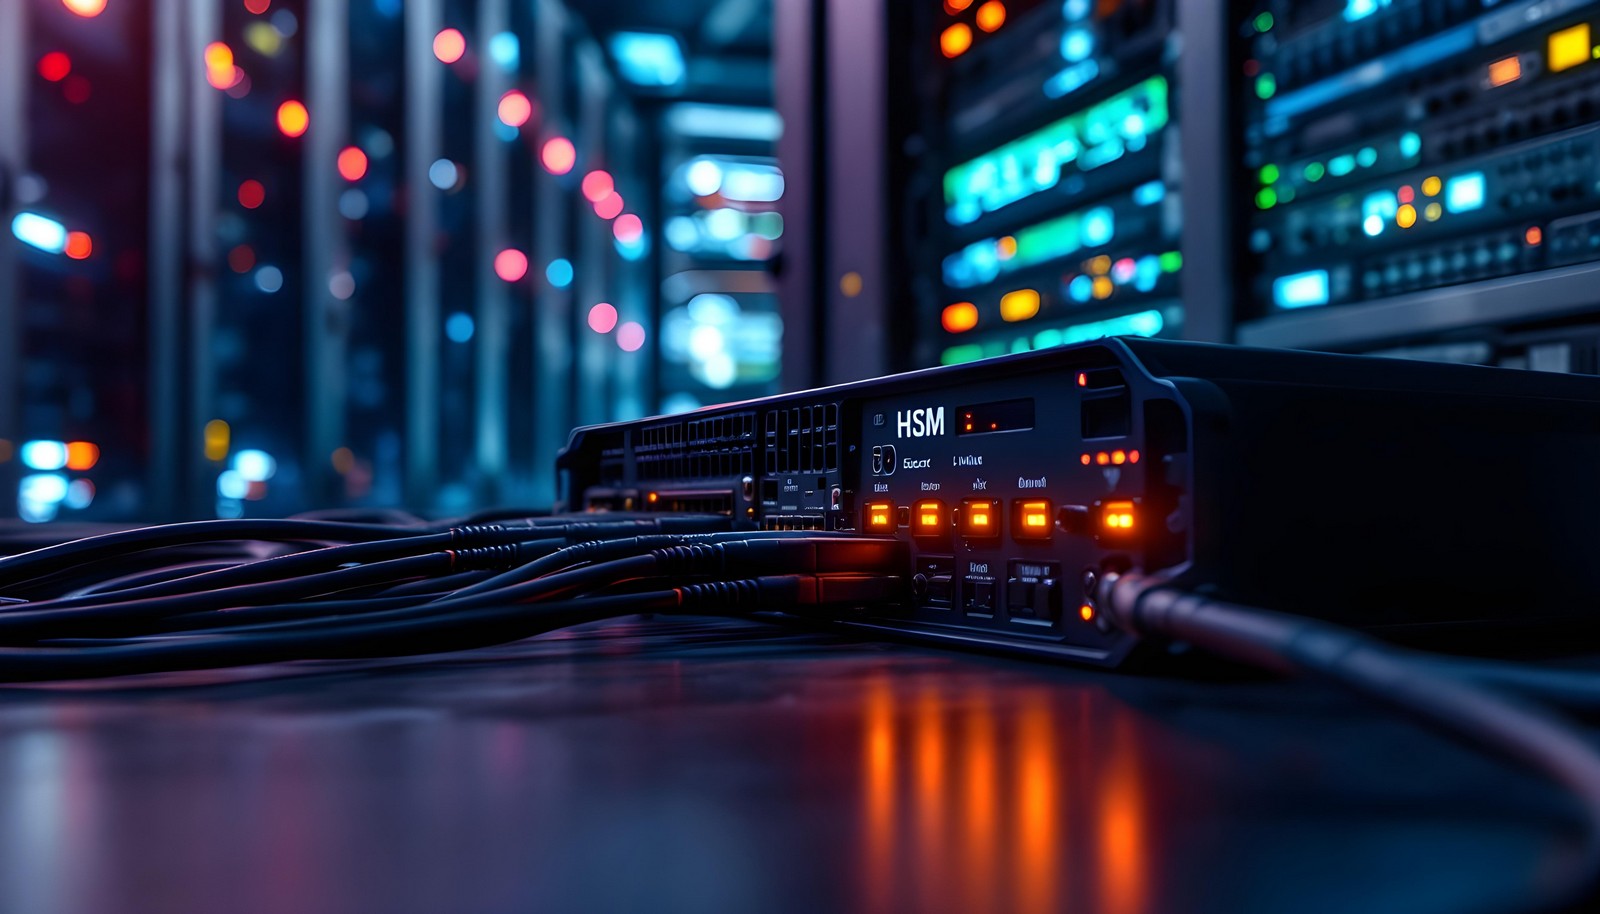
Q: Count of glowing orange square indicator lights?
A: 5